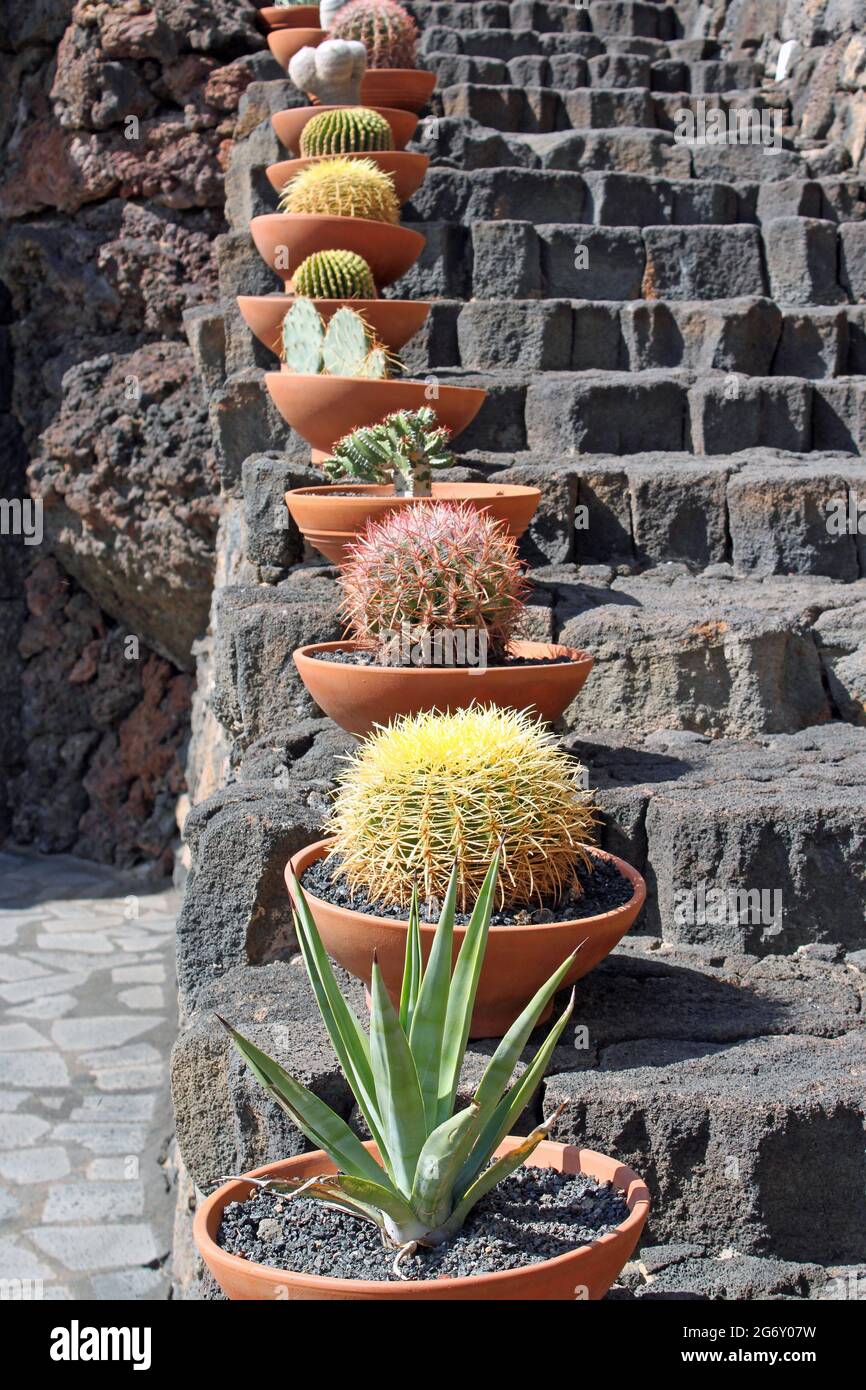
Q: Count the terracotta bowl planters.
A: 12